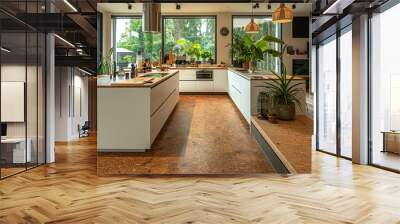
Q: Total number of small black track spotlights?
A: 5